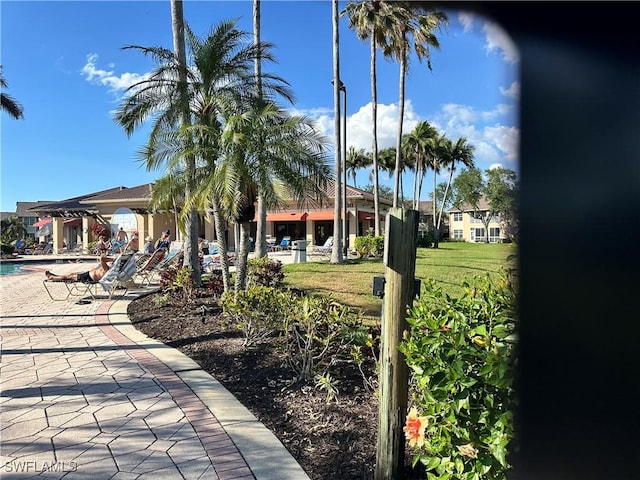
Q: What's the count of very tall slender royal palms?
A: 5